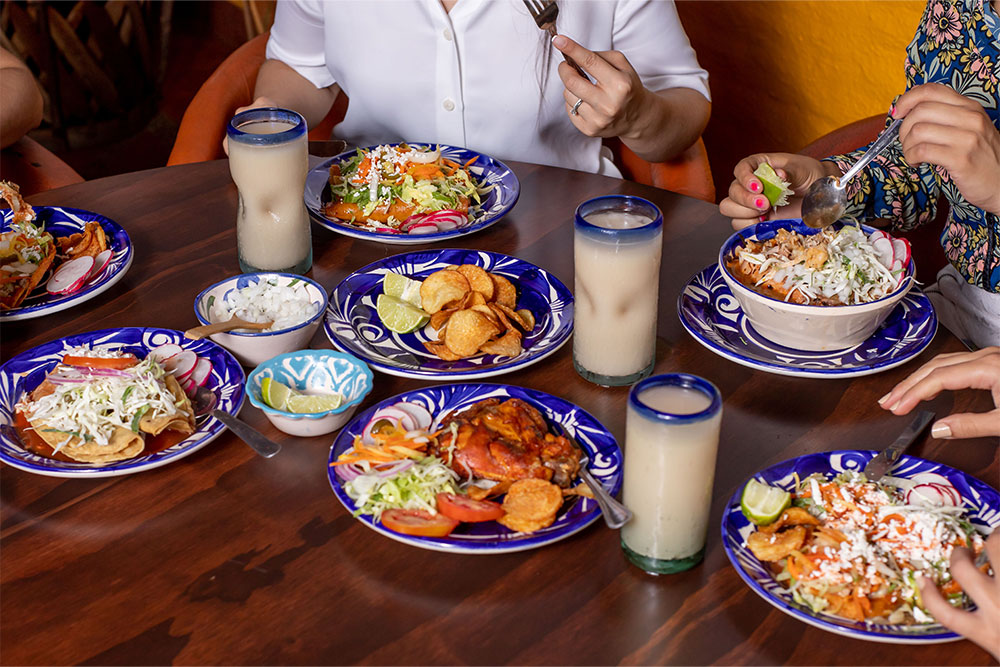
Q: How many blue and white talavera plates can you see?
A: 7